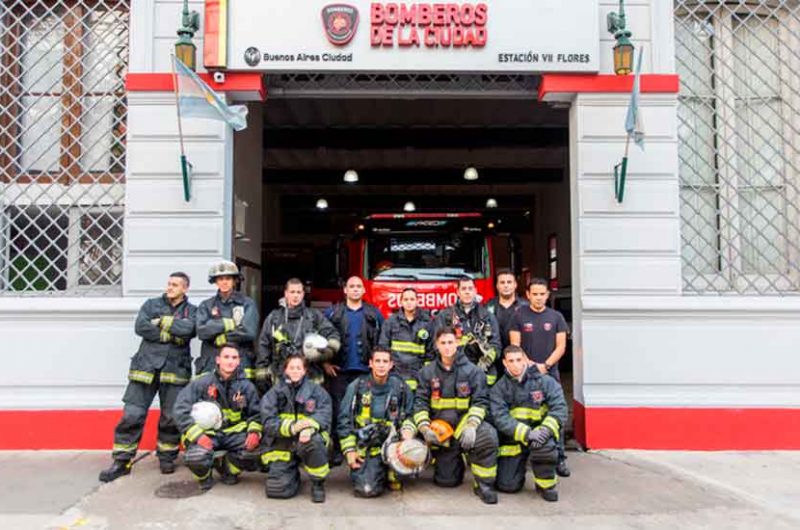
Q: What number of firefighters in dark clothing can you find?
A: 13